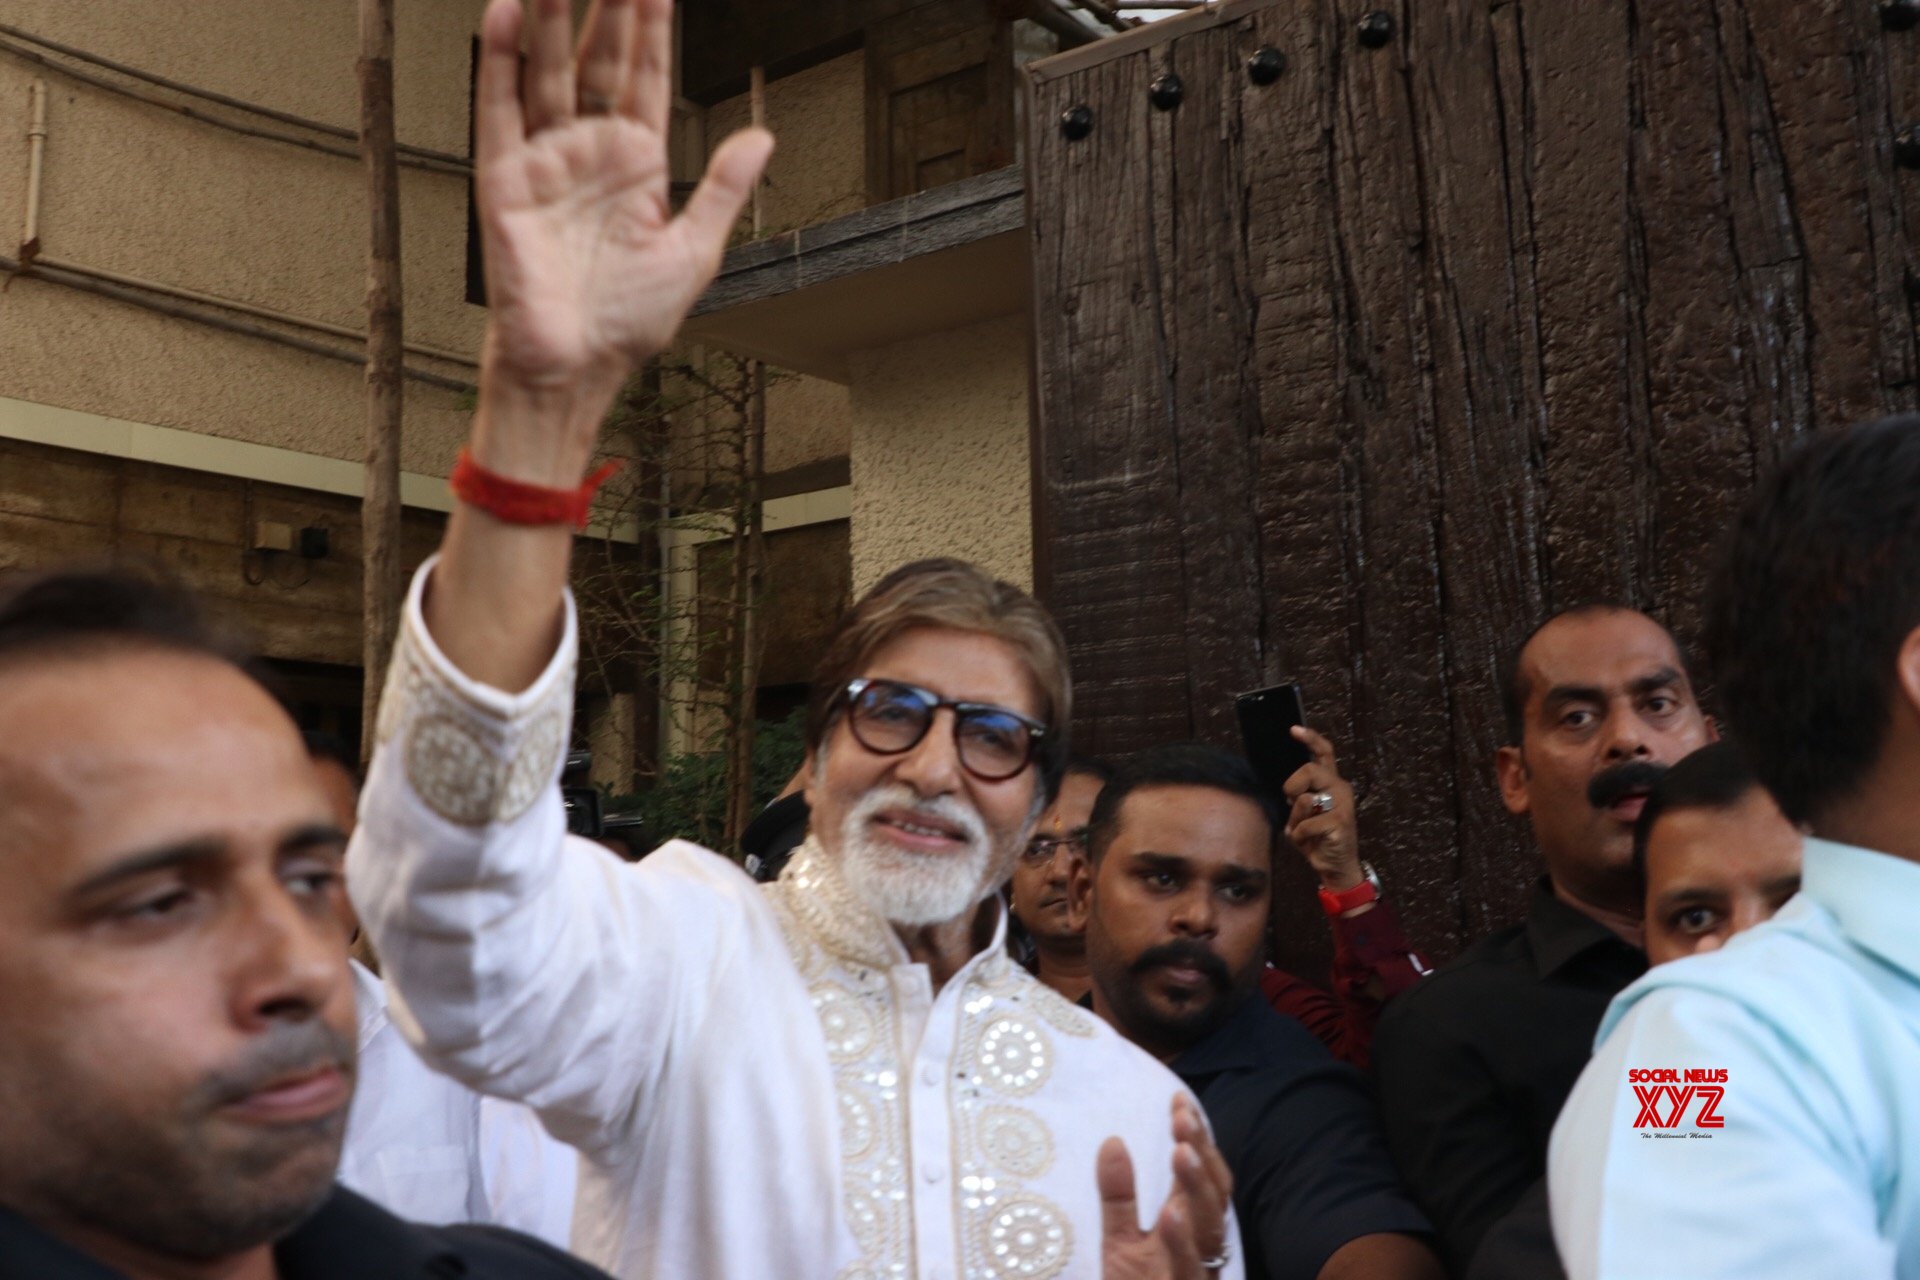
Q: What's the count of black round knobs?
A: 6